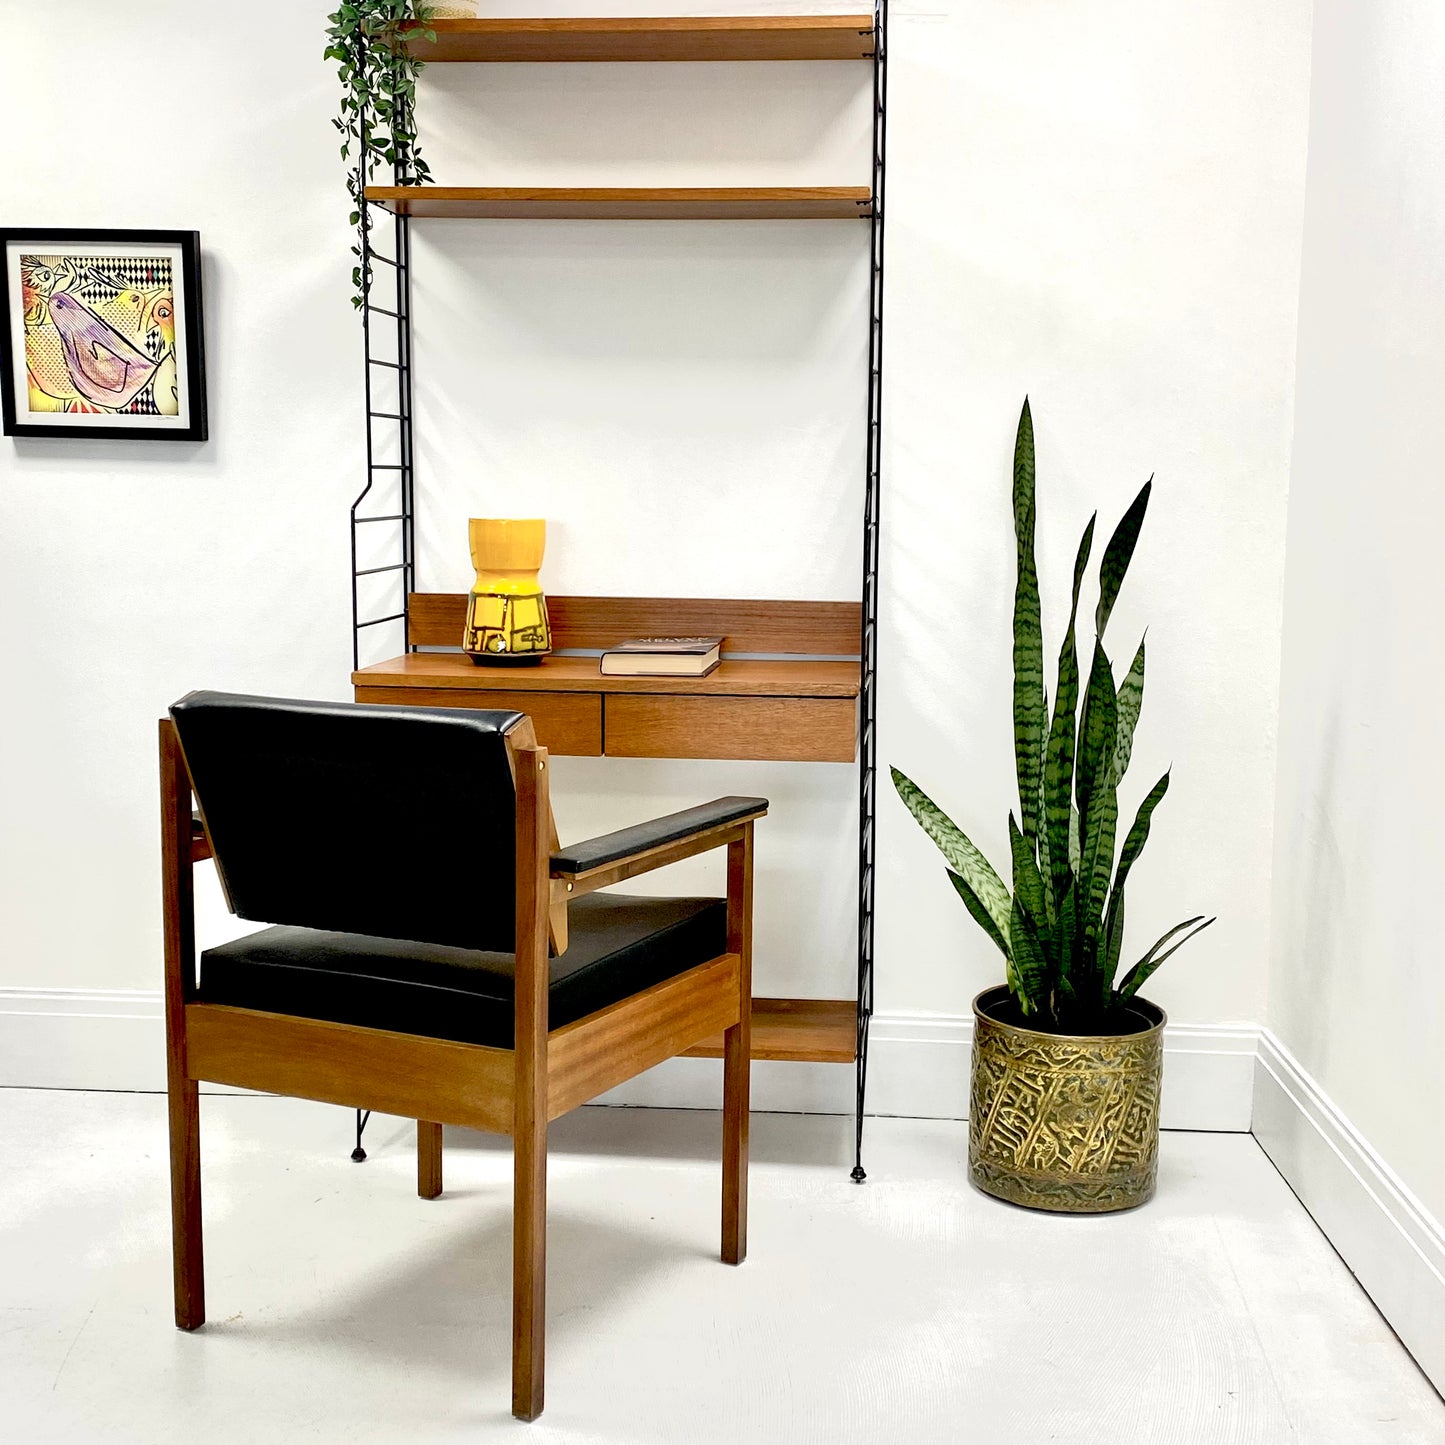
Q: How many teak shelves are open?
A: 3